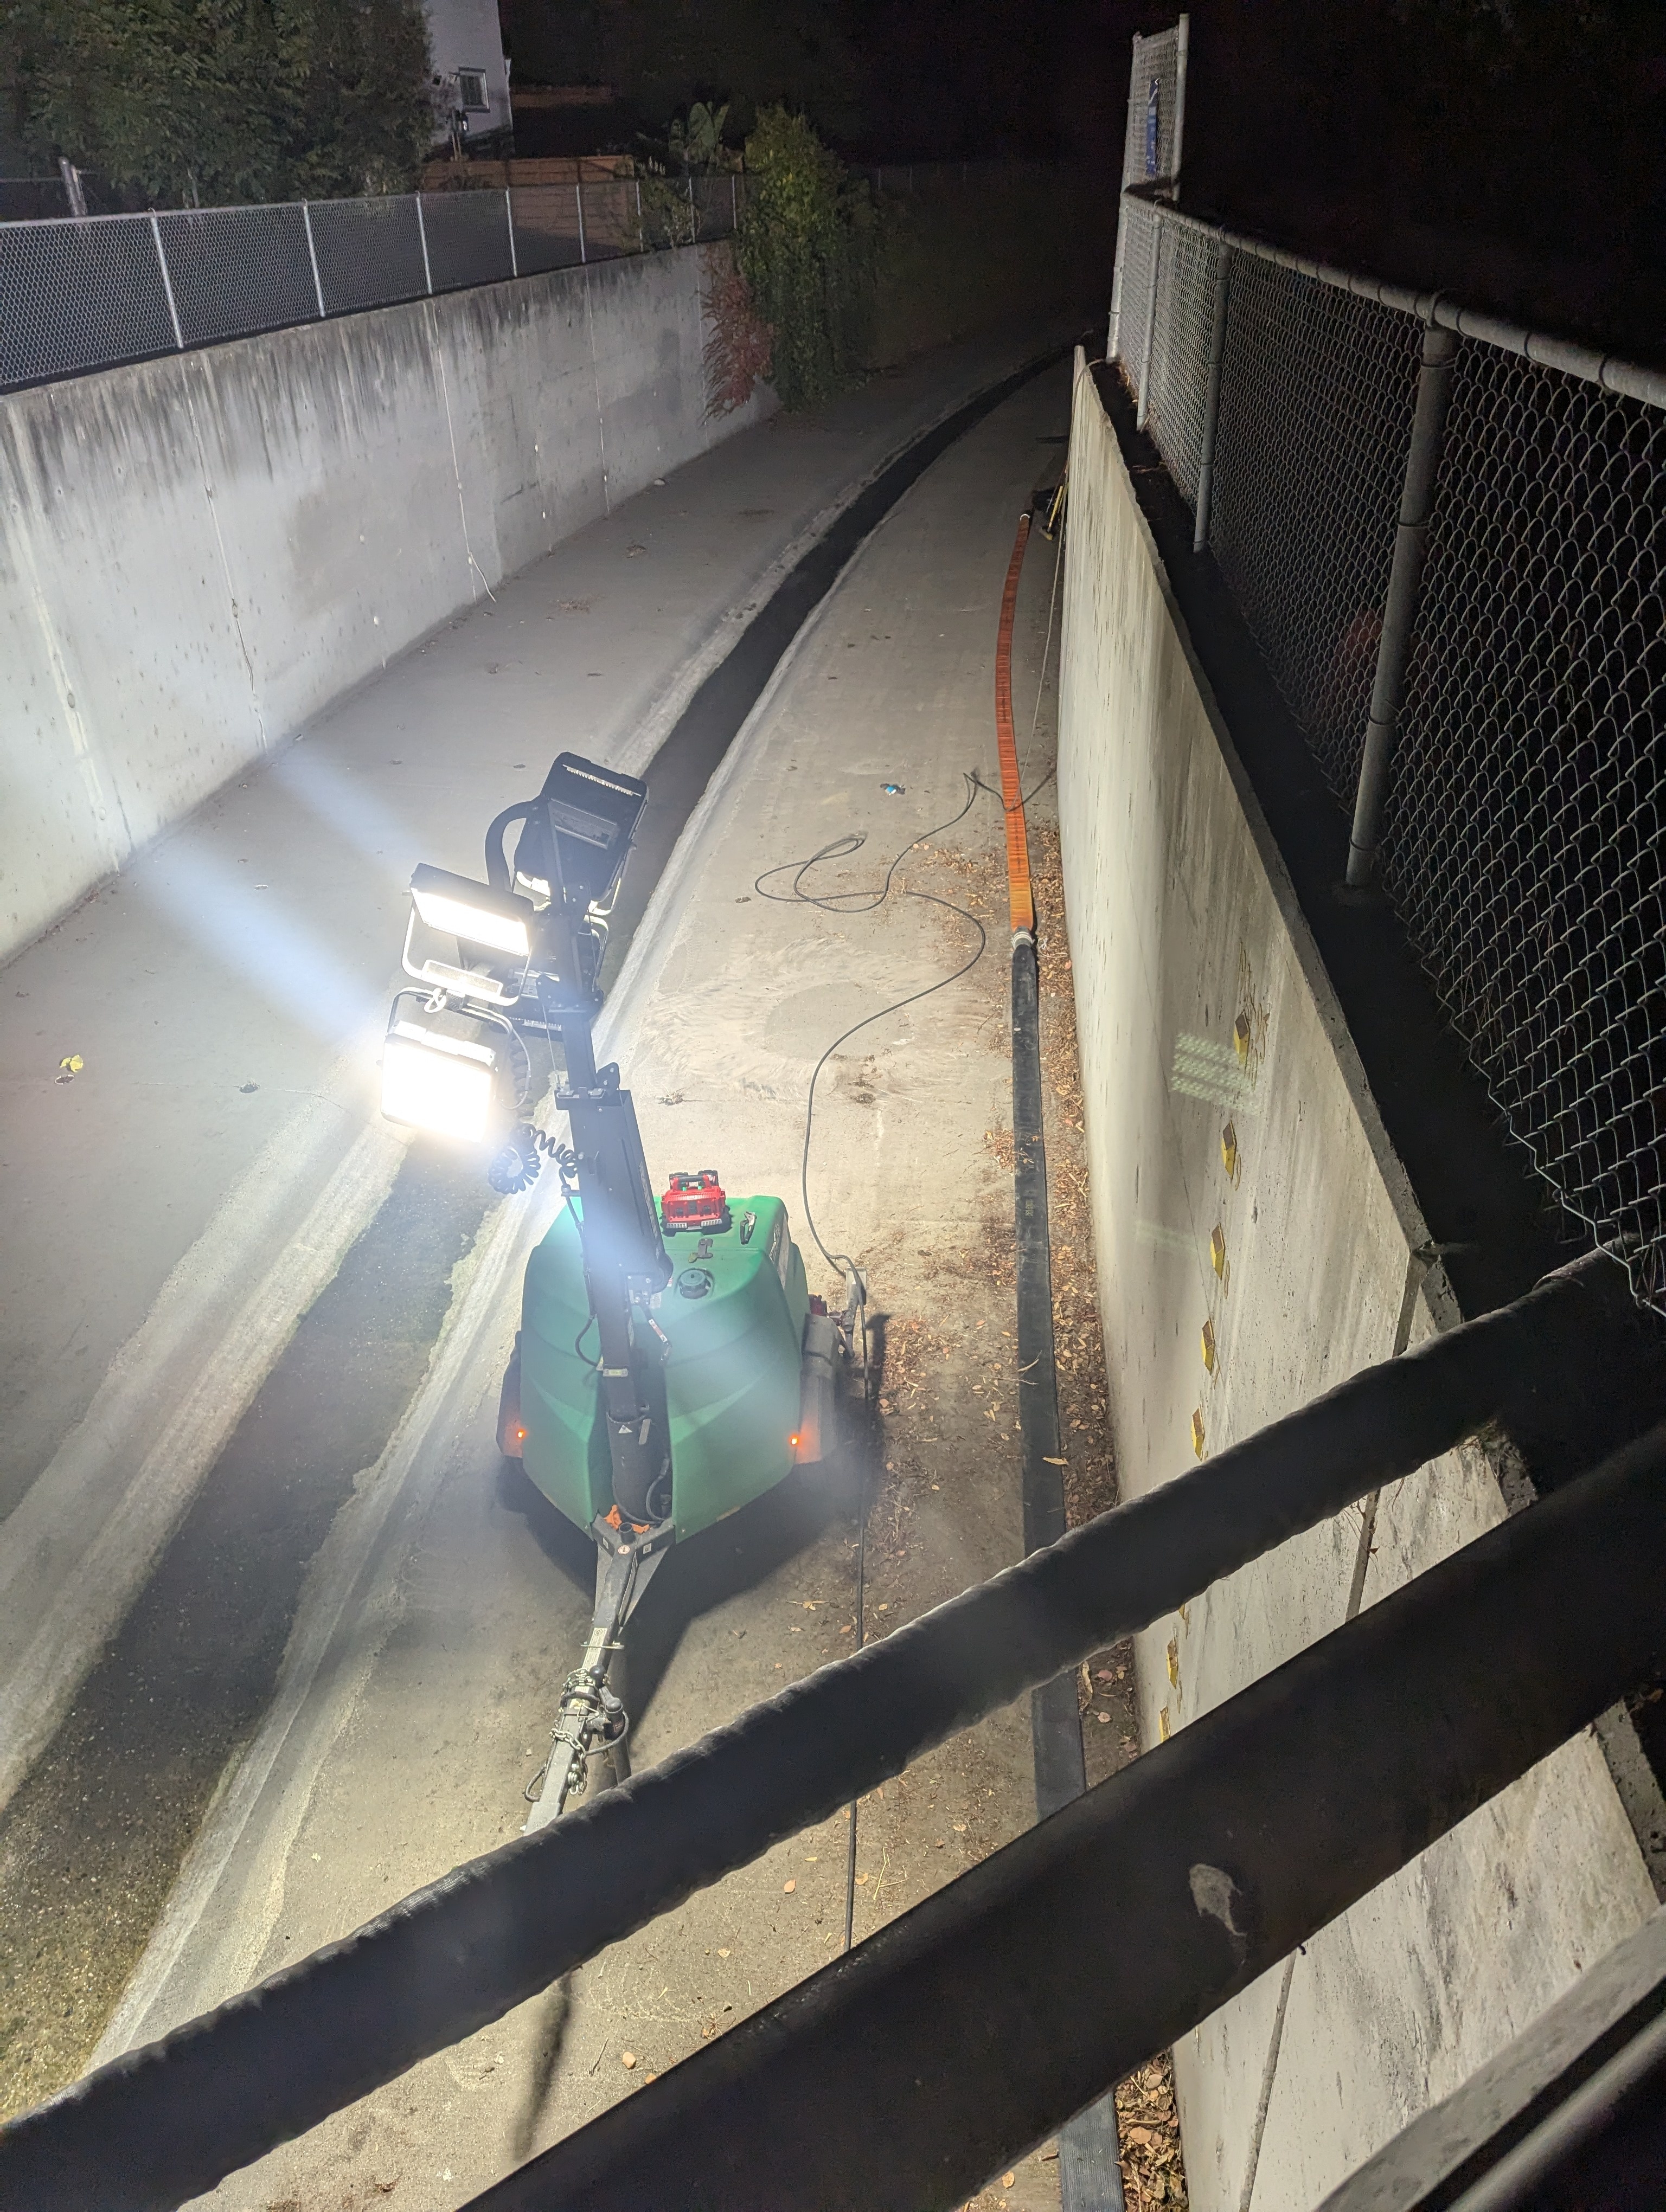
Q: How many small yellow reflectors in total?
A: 8